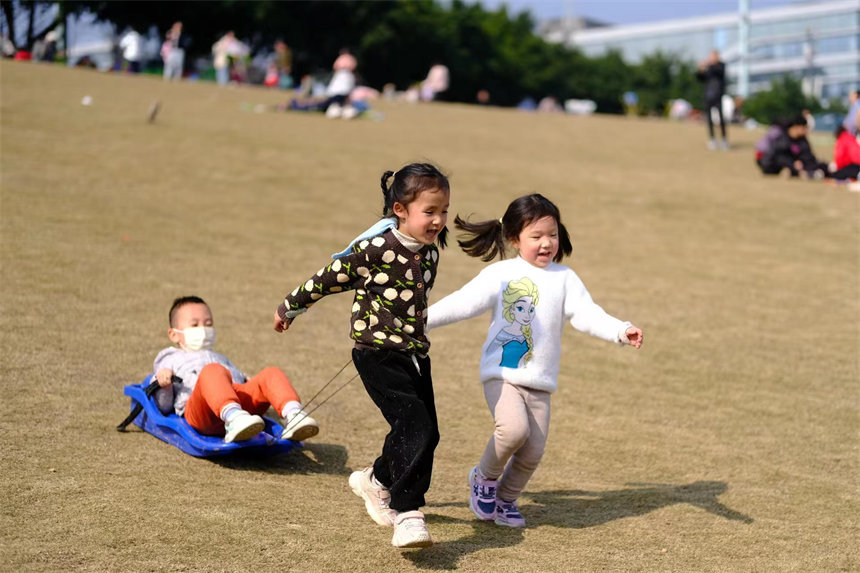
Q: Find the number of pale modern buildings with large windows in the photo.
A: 1